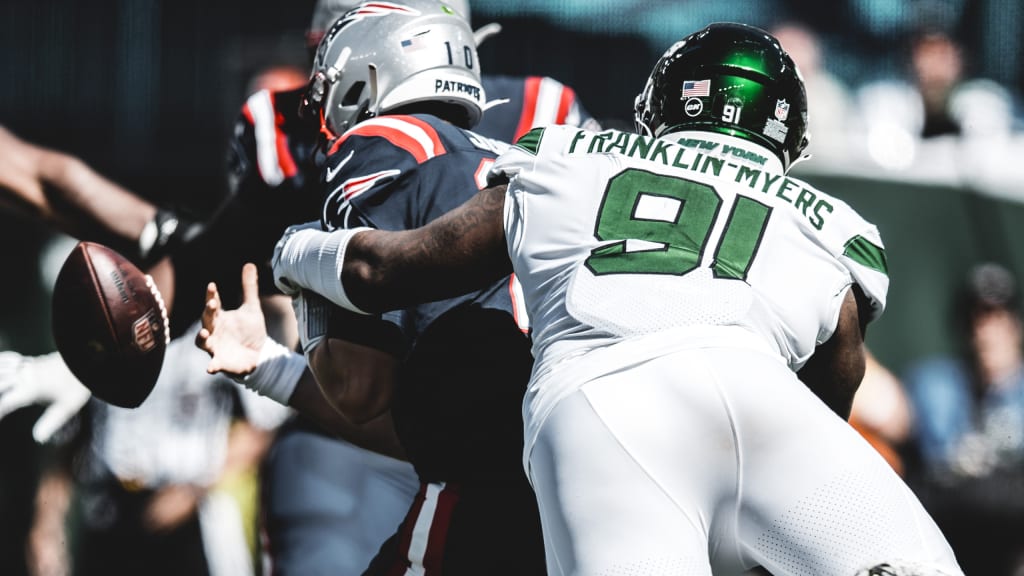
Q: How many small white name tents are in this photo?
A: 0